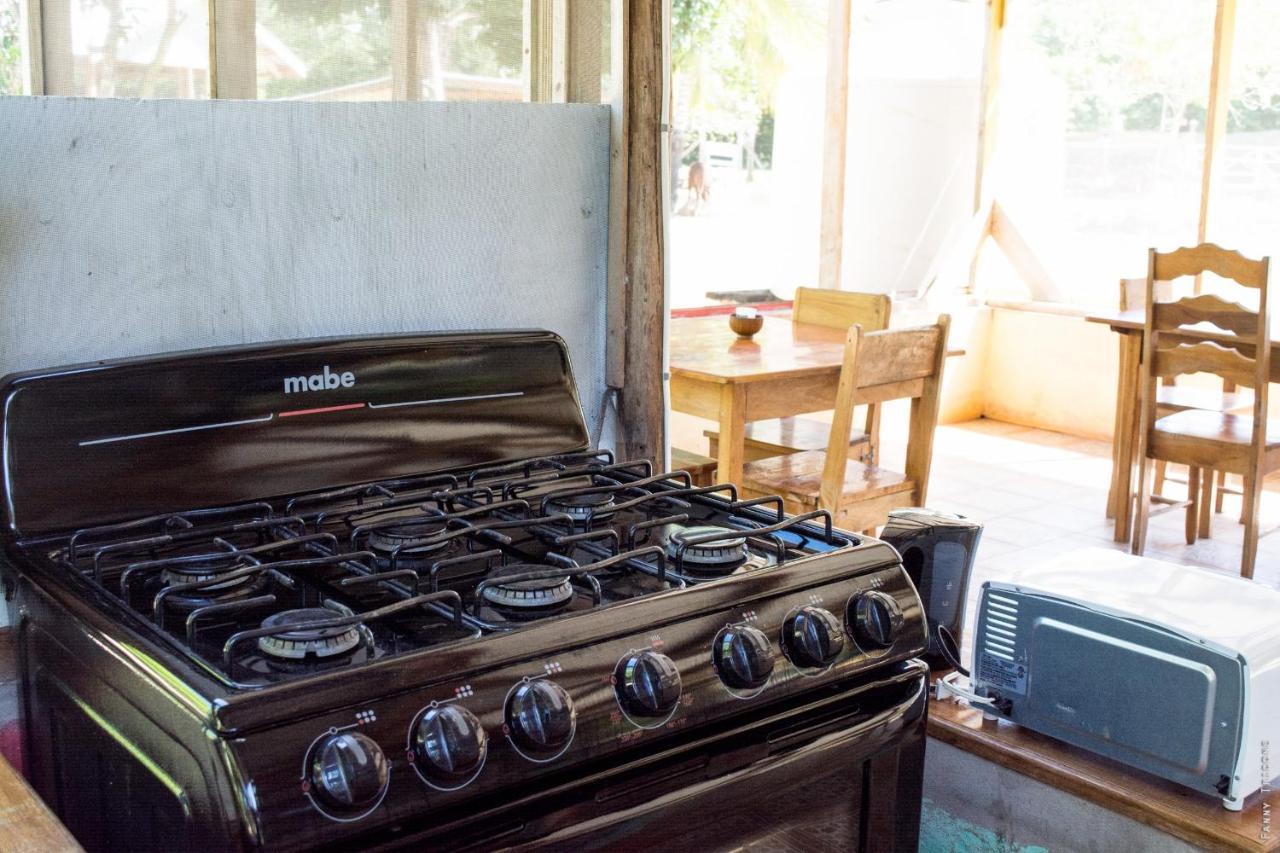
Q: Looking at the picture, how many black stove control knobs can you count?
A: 7